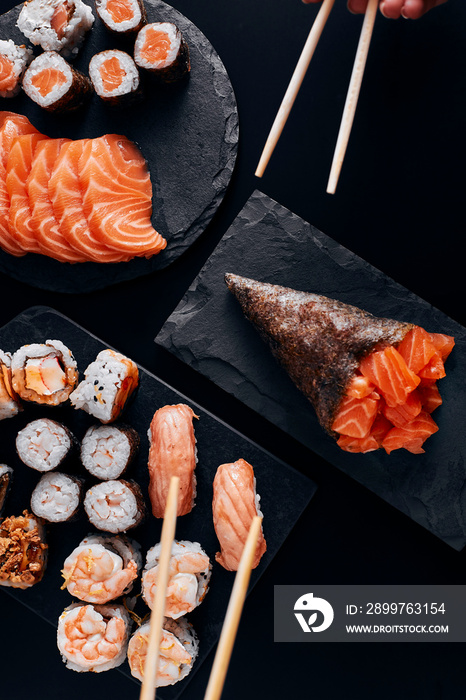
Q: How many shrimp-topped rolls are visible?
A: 4